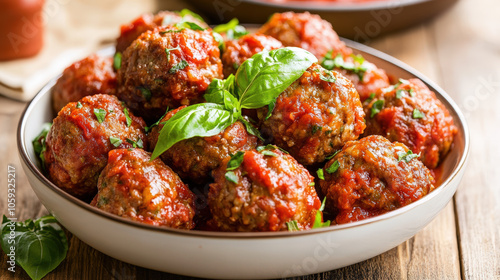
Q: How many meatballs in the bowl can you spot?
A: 13